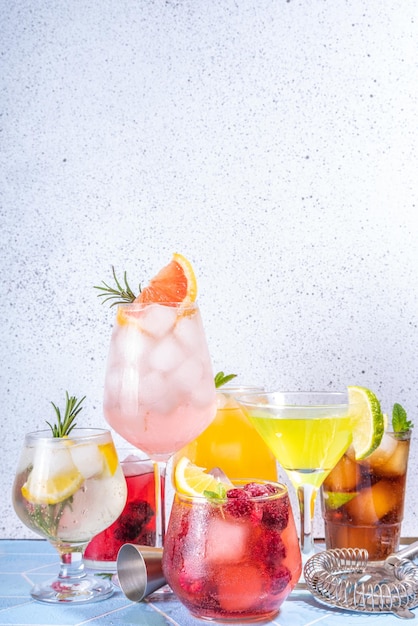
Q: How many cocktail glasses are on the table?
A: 7